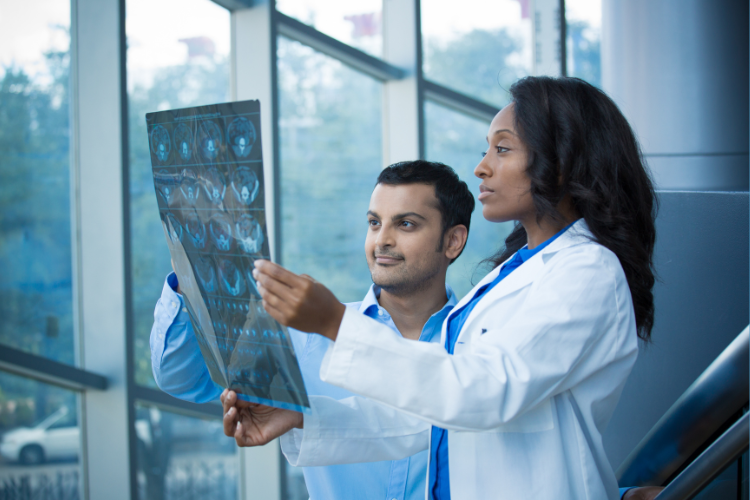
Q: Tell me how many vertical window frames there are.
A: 4